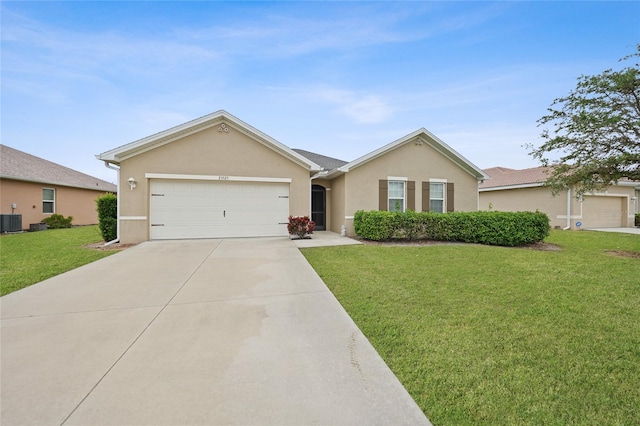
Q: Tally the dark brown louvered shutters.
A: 4